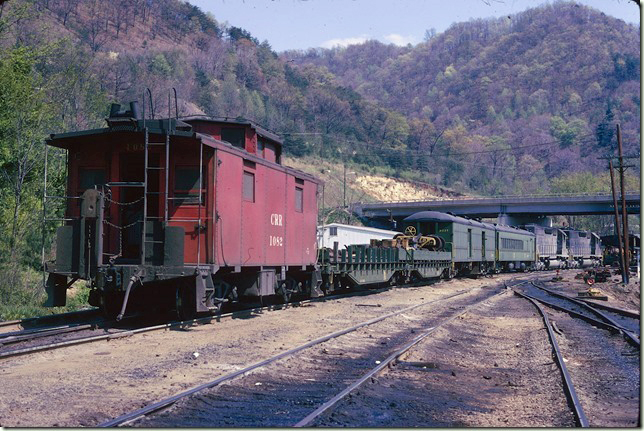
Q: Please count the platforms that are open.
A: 2